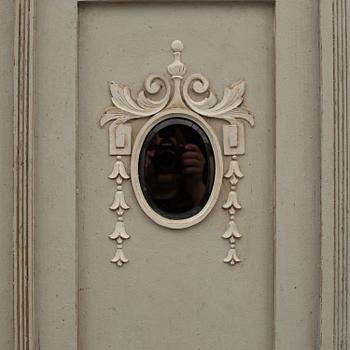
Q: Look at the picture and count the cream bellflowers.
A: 8